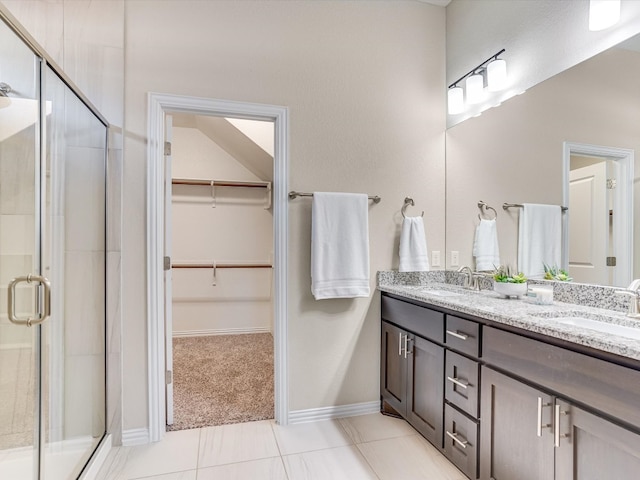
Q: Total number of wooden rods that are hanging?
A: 2